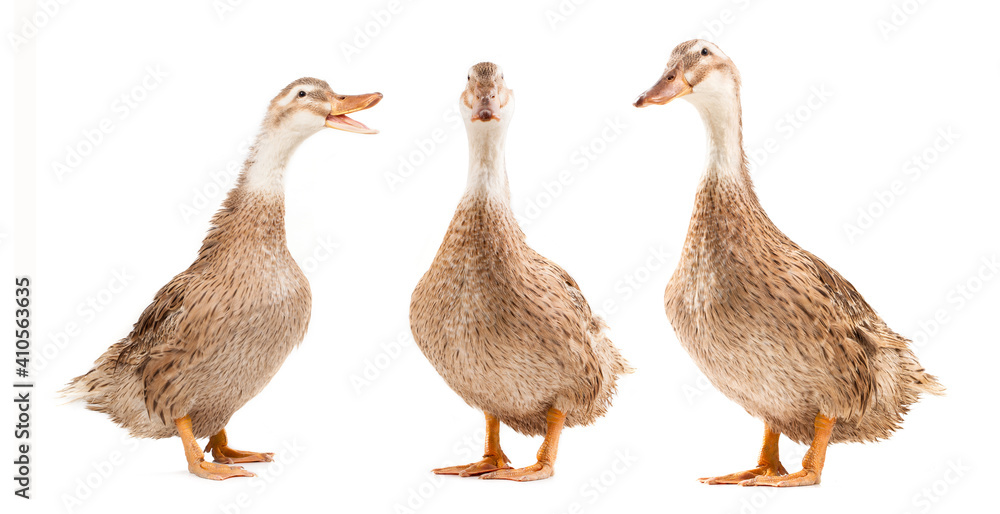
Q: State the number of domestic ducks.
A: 3